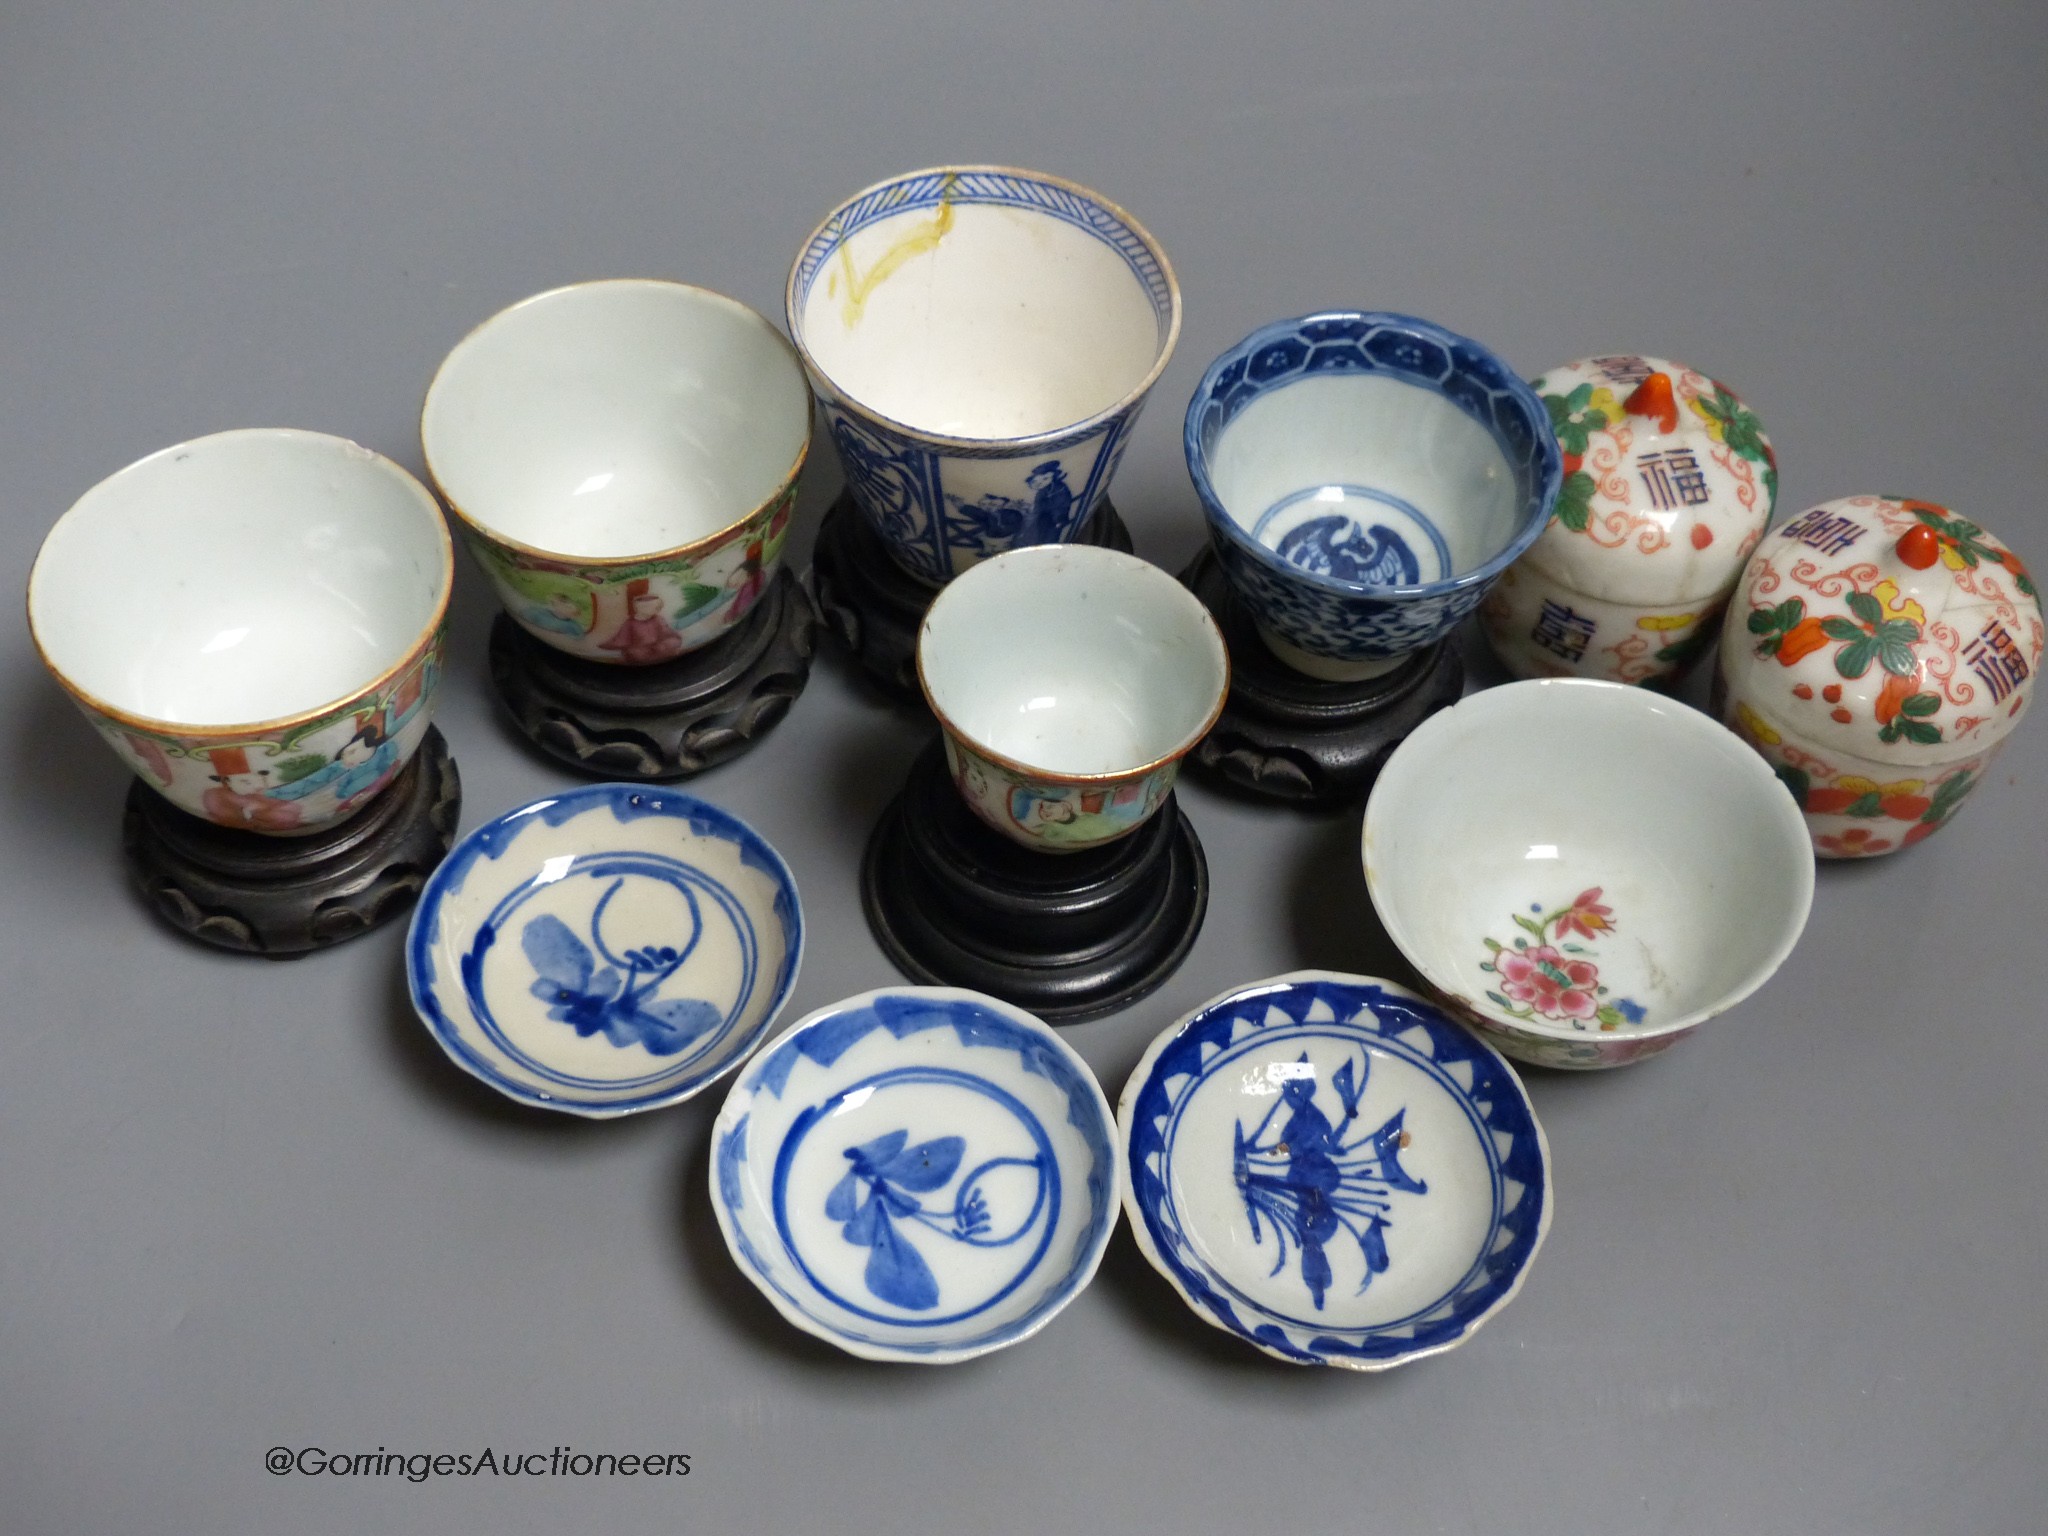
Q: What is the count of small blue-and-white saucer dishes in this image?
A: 3